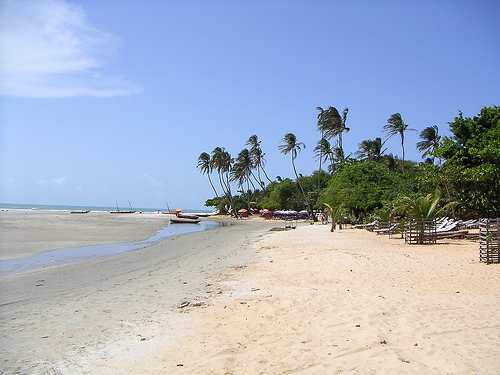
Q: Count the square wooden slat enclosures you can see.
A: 2